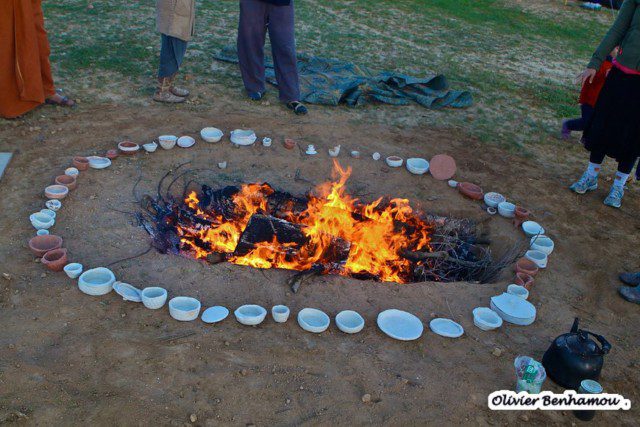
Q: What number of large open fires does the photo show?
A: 1